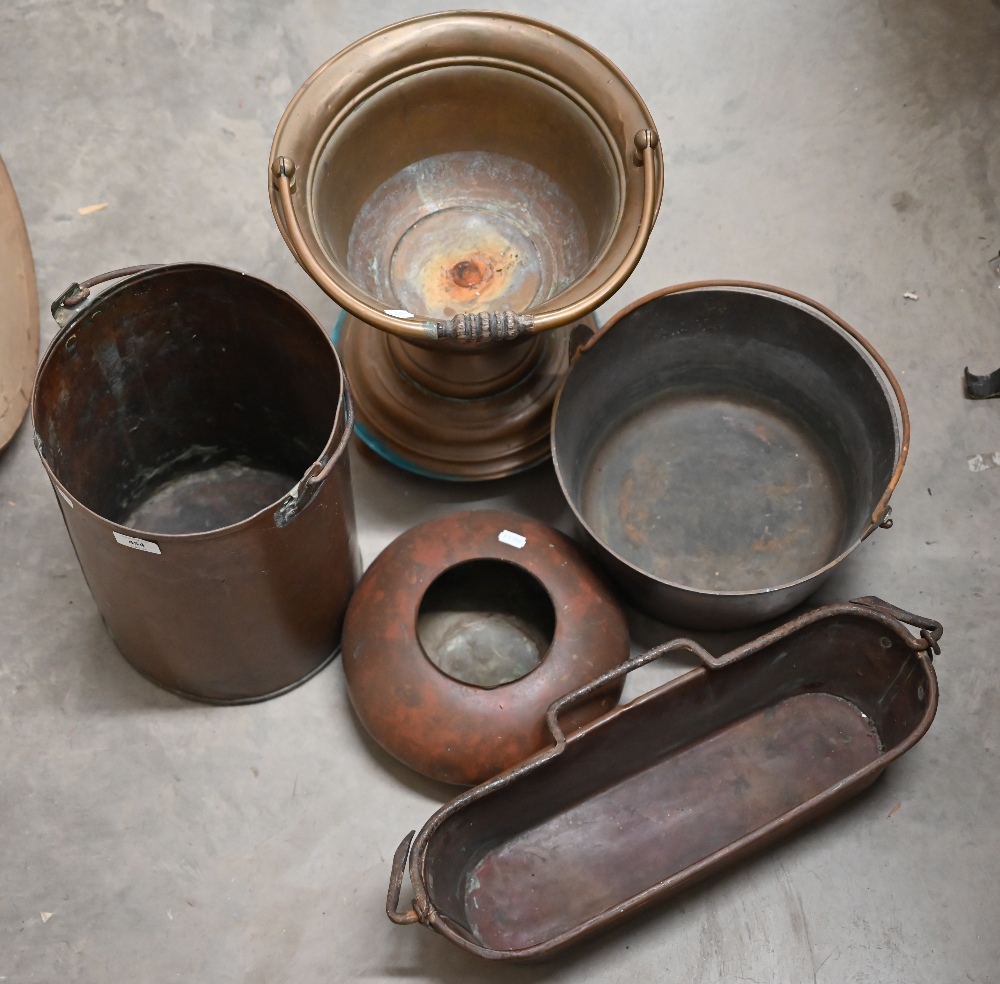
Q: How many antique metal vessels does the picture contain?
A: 5